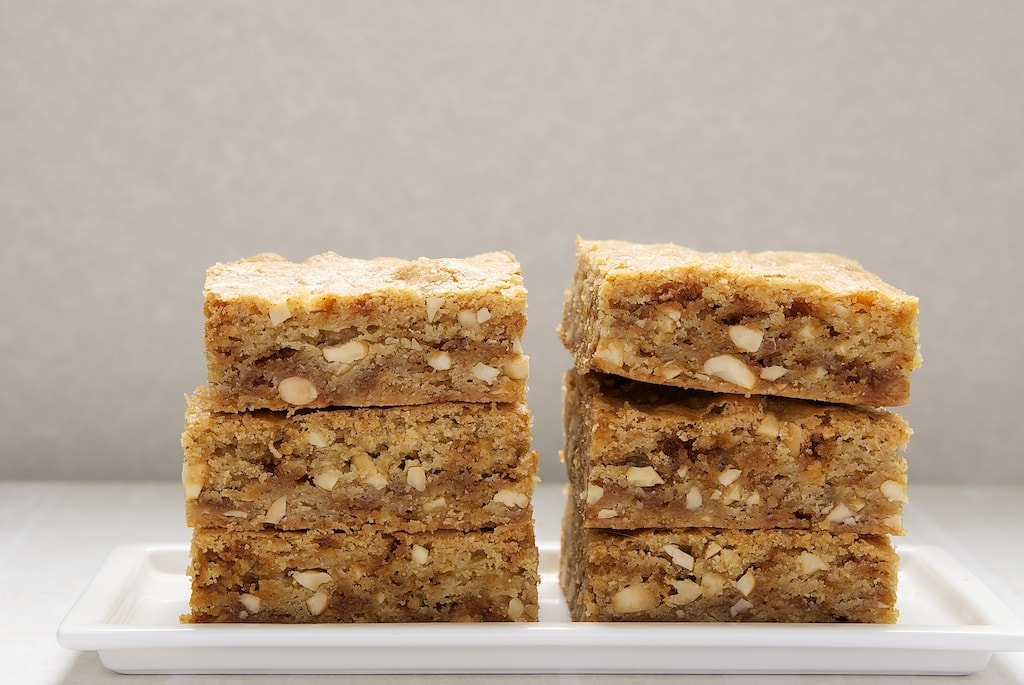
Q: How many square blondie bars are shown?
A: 6